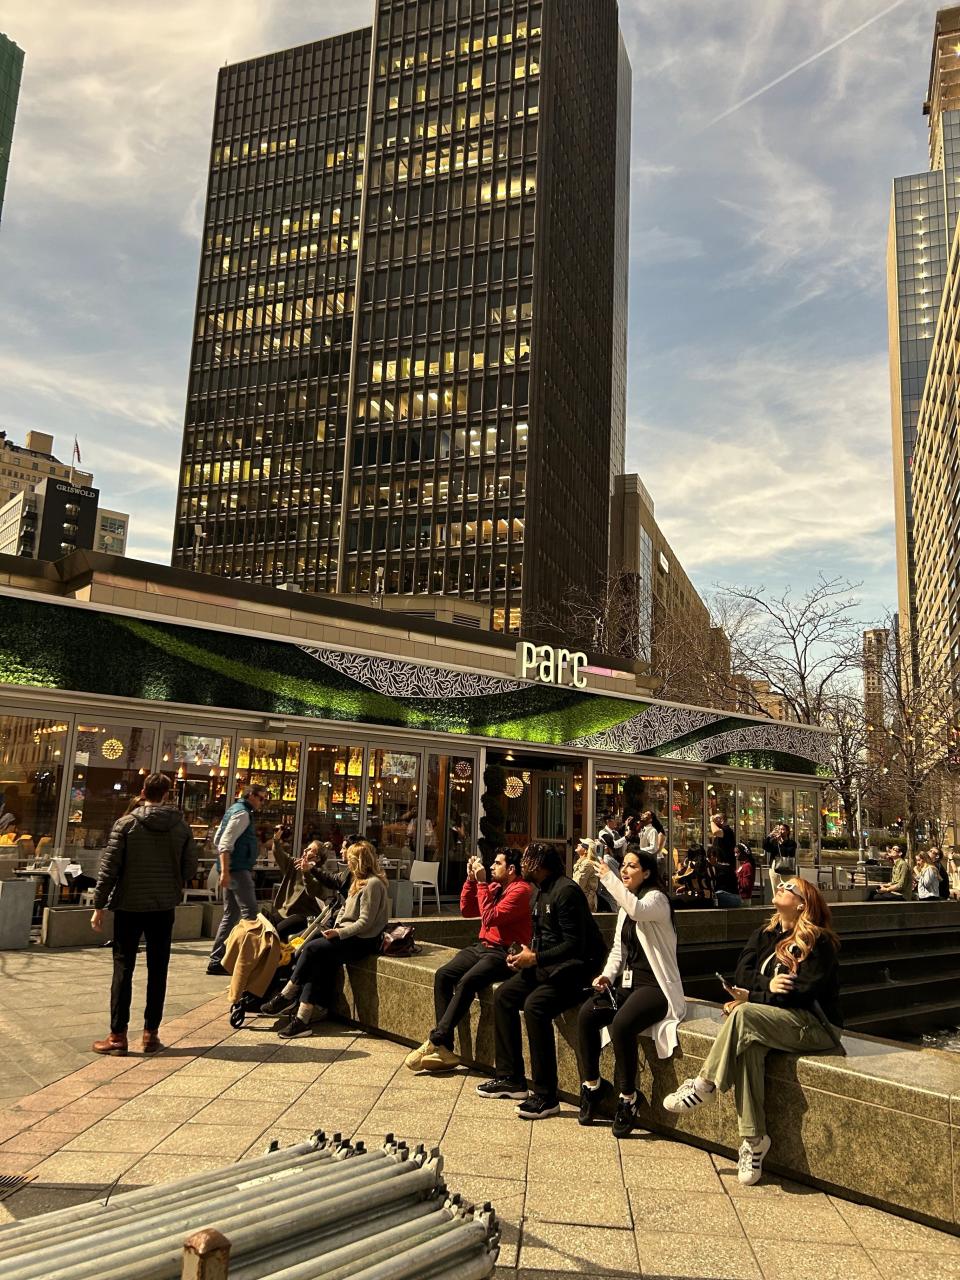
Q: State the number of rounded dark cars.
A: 0